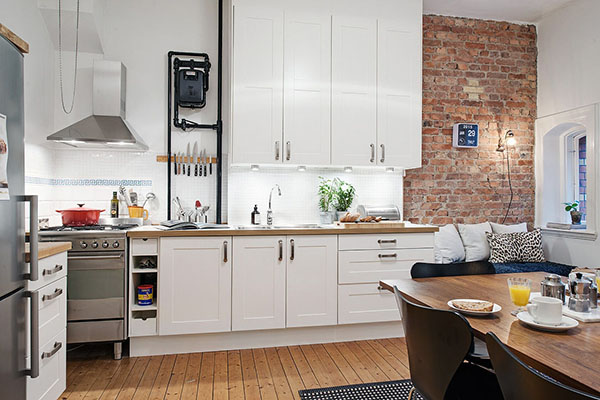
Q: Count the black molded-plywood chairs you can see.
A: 3